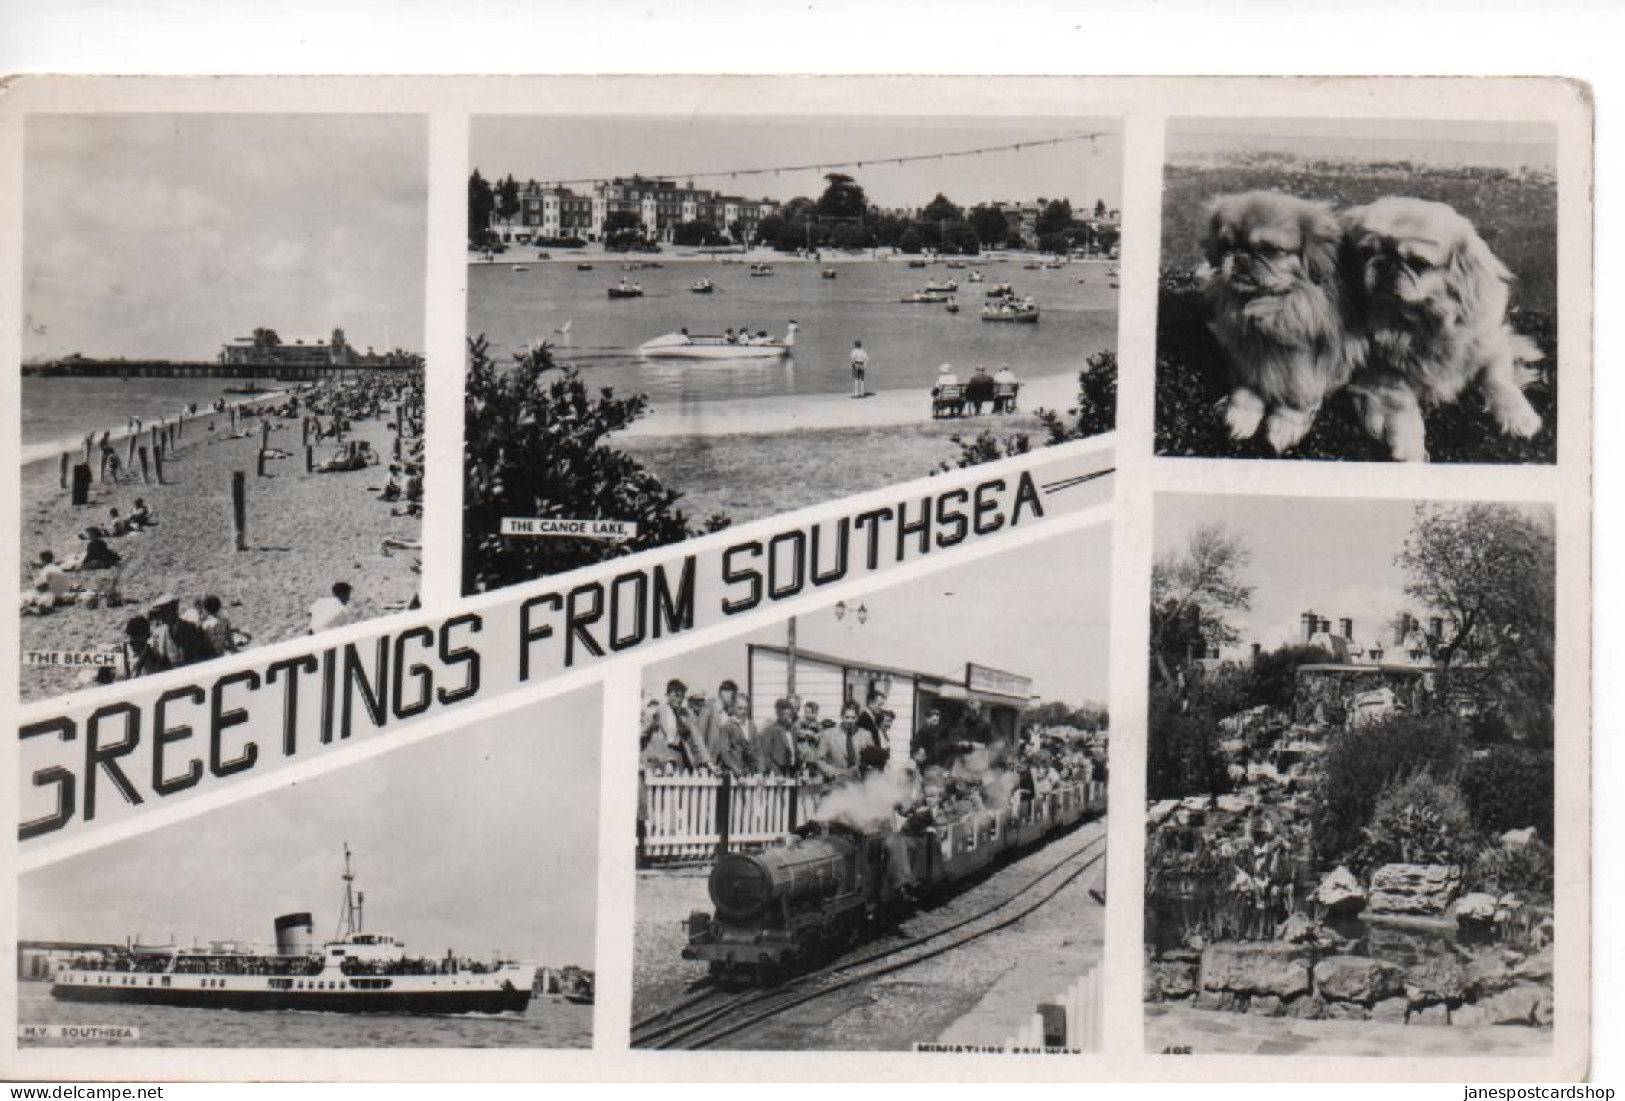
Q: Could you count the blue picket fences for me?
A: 0